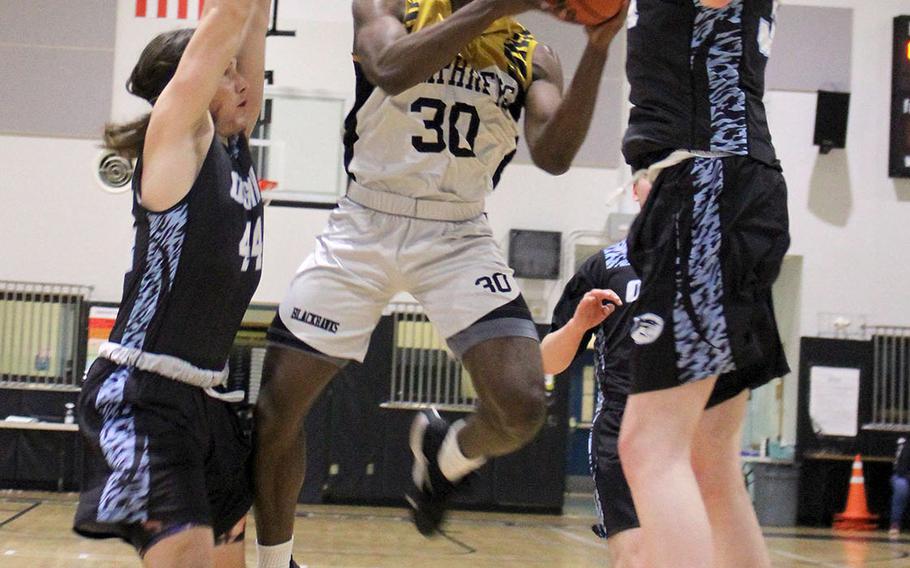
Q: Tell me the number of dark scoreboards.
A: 1